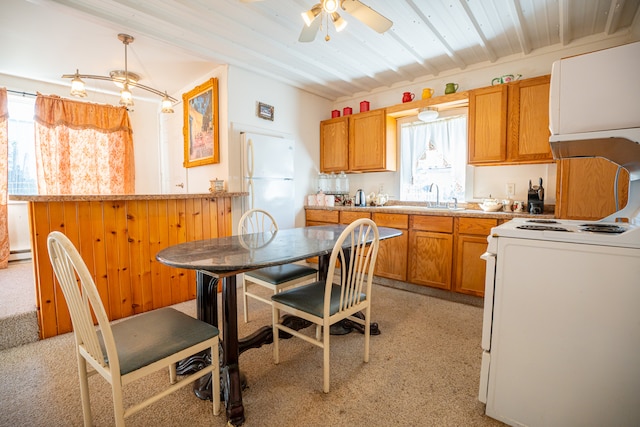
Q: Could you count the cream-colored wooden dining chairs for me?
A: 3